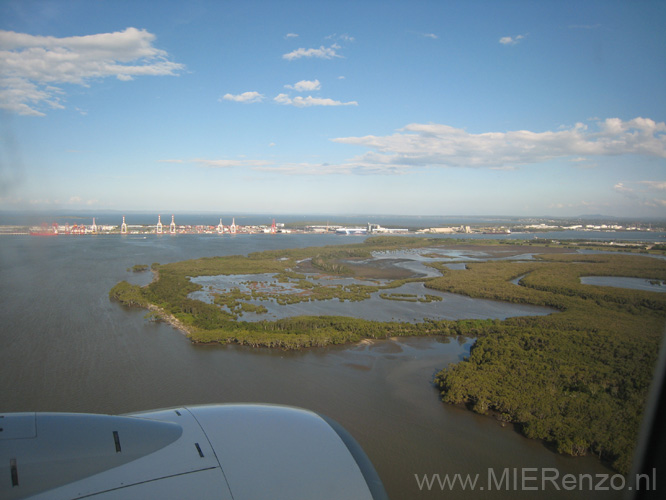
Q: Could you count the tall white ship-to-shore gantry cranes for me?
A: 6